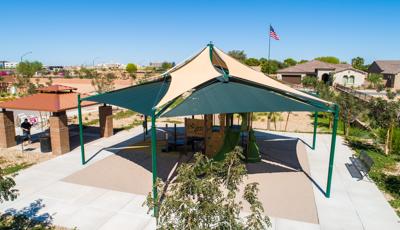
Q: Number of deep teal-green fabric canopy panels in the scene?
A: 2